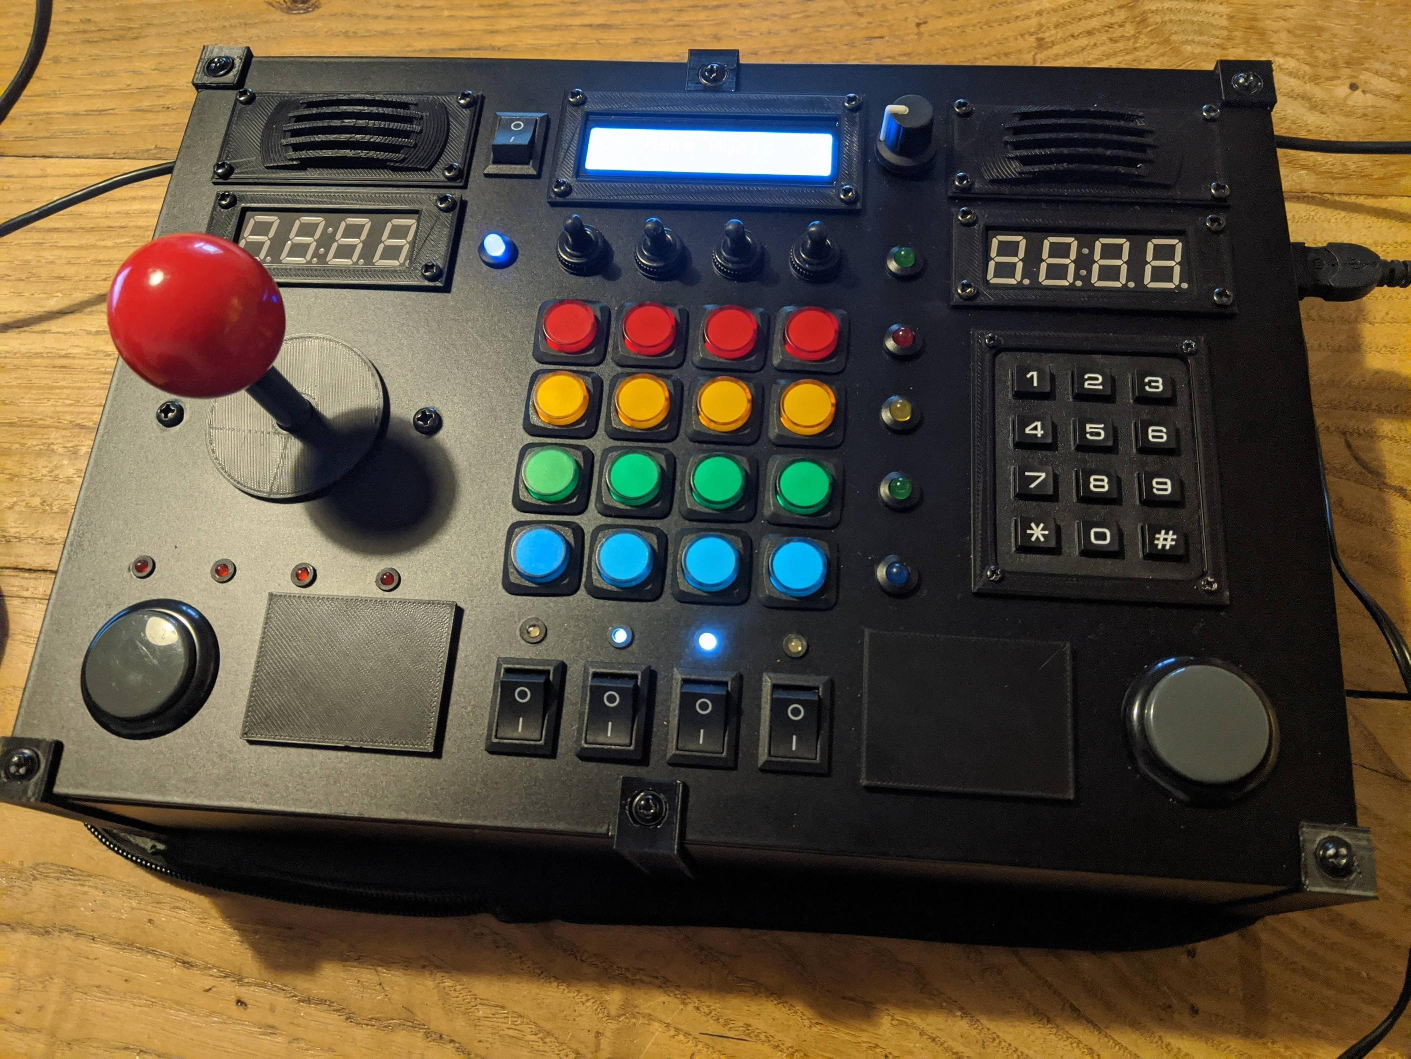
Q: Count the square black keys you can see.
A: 12